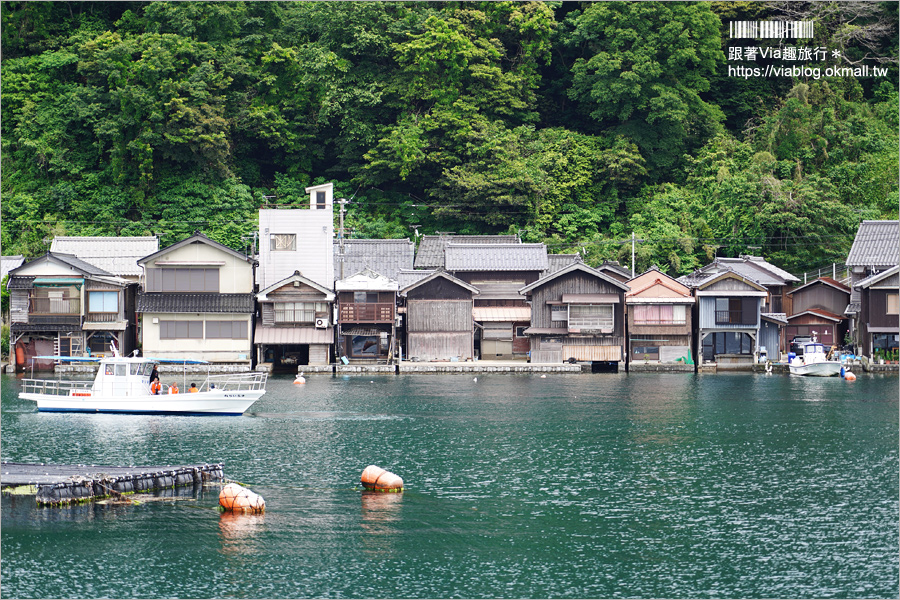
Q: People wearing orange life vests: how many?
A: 3